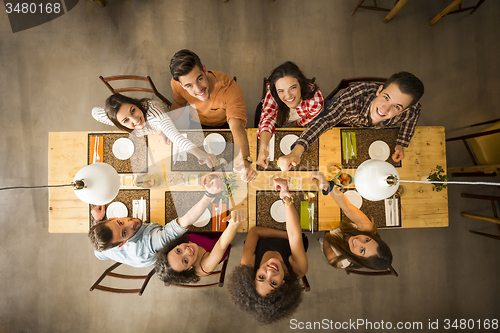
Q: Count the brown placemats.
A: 8